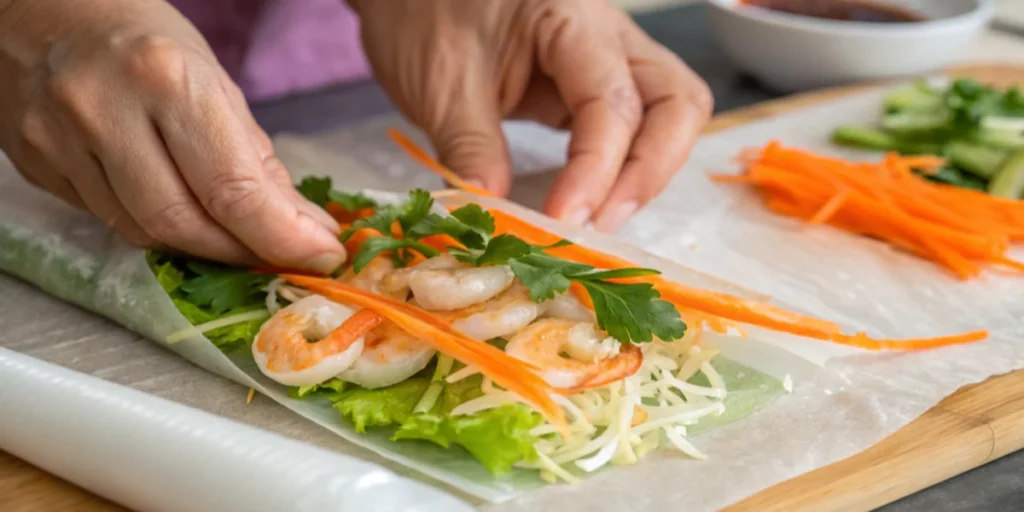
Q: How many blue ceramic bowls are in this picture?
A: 0